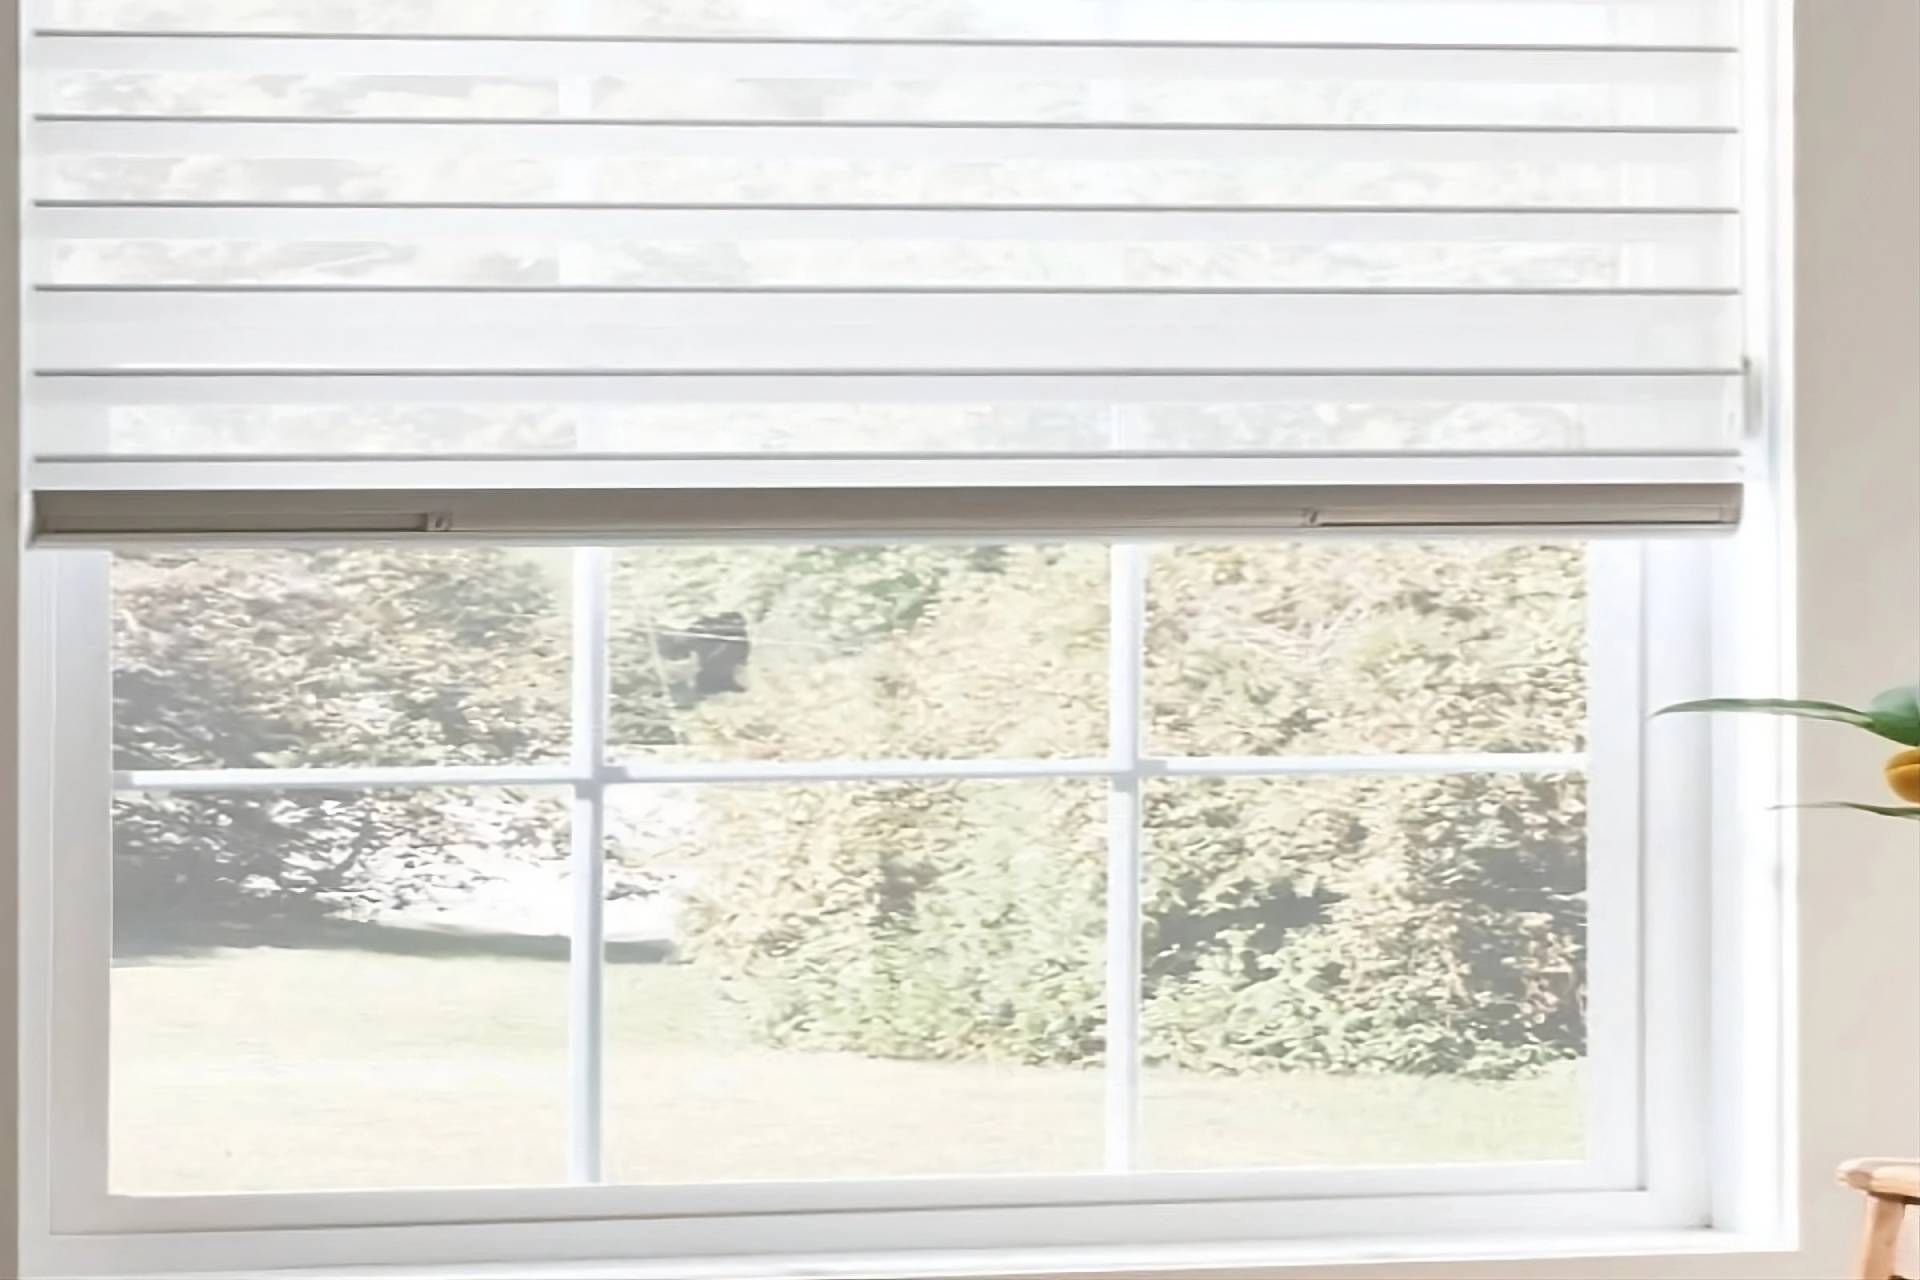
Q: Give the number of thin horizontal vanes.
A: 6